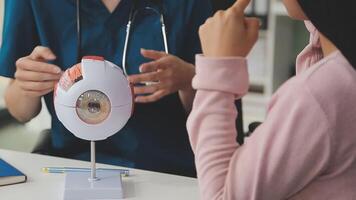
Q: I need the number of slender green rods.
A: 0